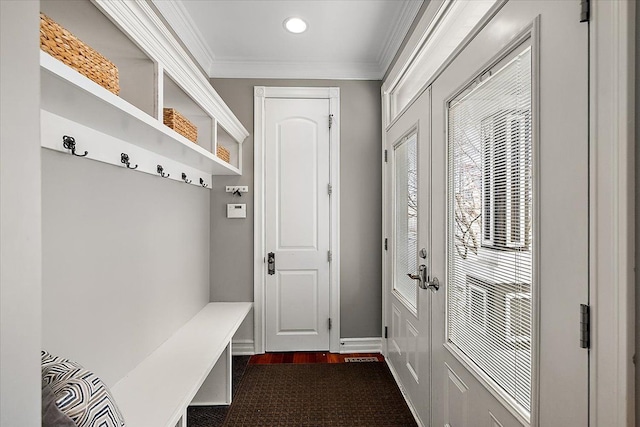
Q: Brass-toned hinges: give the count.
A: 0